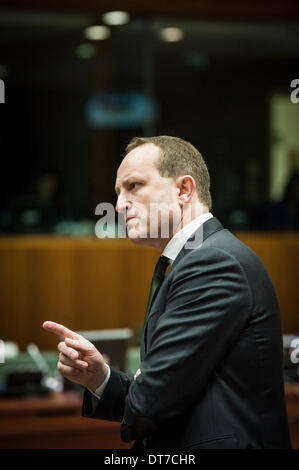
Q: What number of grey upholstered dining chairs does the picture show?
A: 0